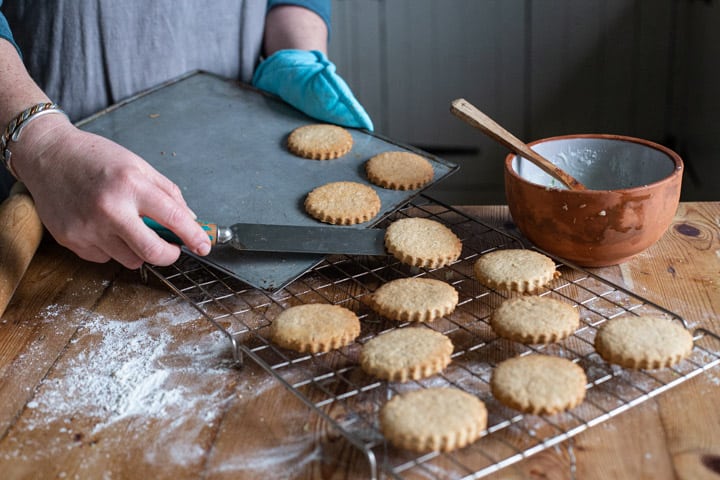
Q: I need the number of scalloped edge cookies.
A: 12